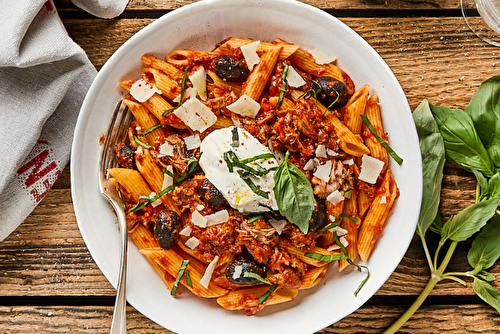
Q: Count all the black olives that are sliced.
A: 0